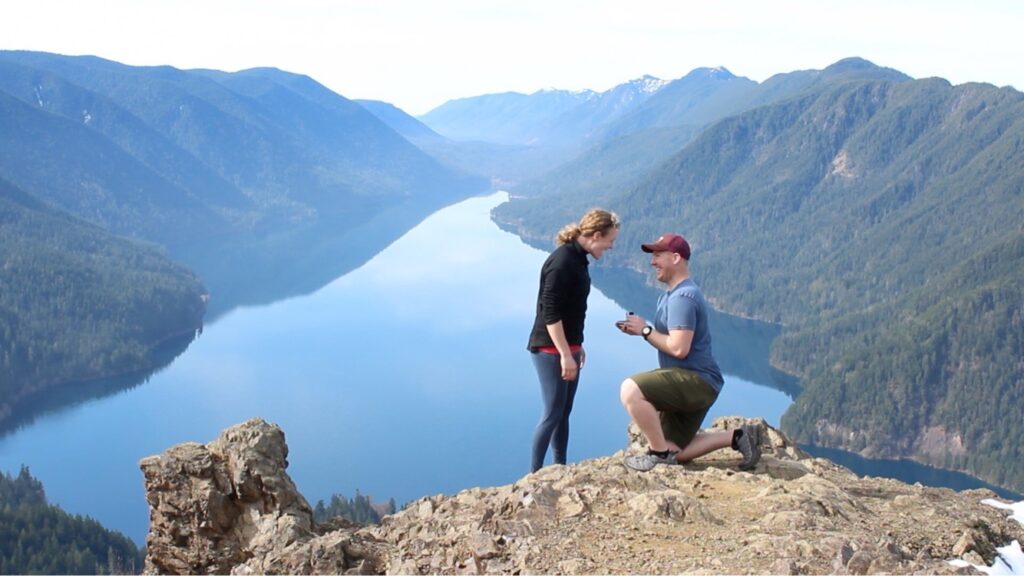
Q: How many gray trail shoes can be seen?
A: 2